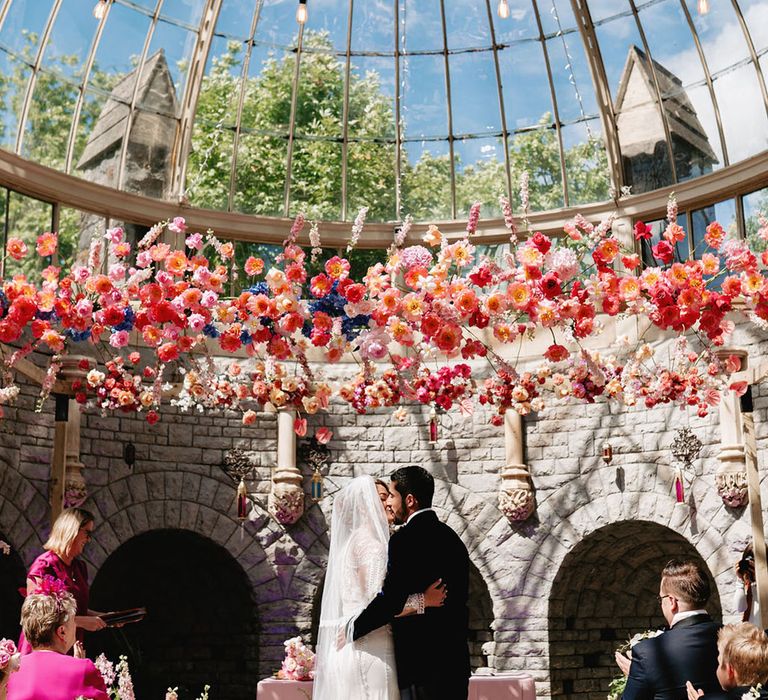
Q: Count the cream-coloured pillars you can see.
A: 4